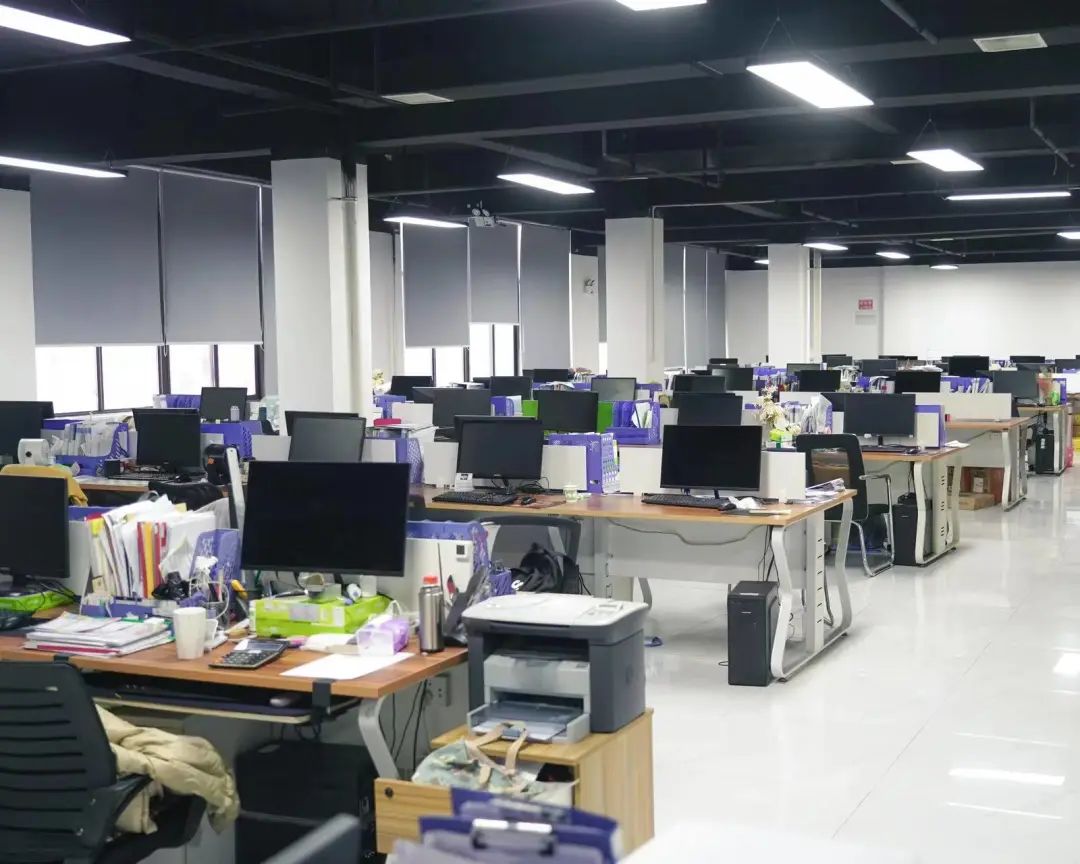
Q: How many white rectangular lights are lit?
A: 13